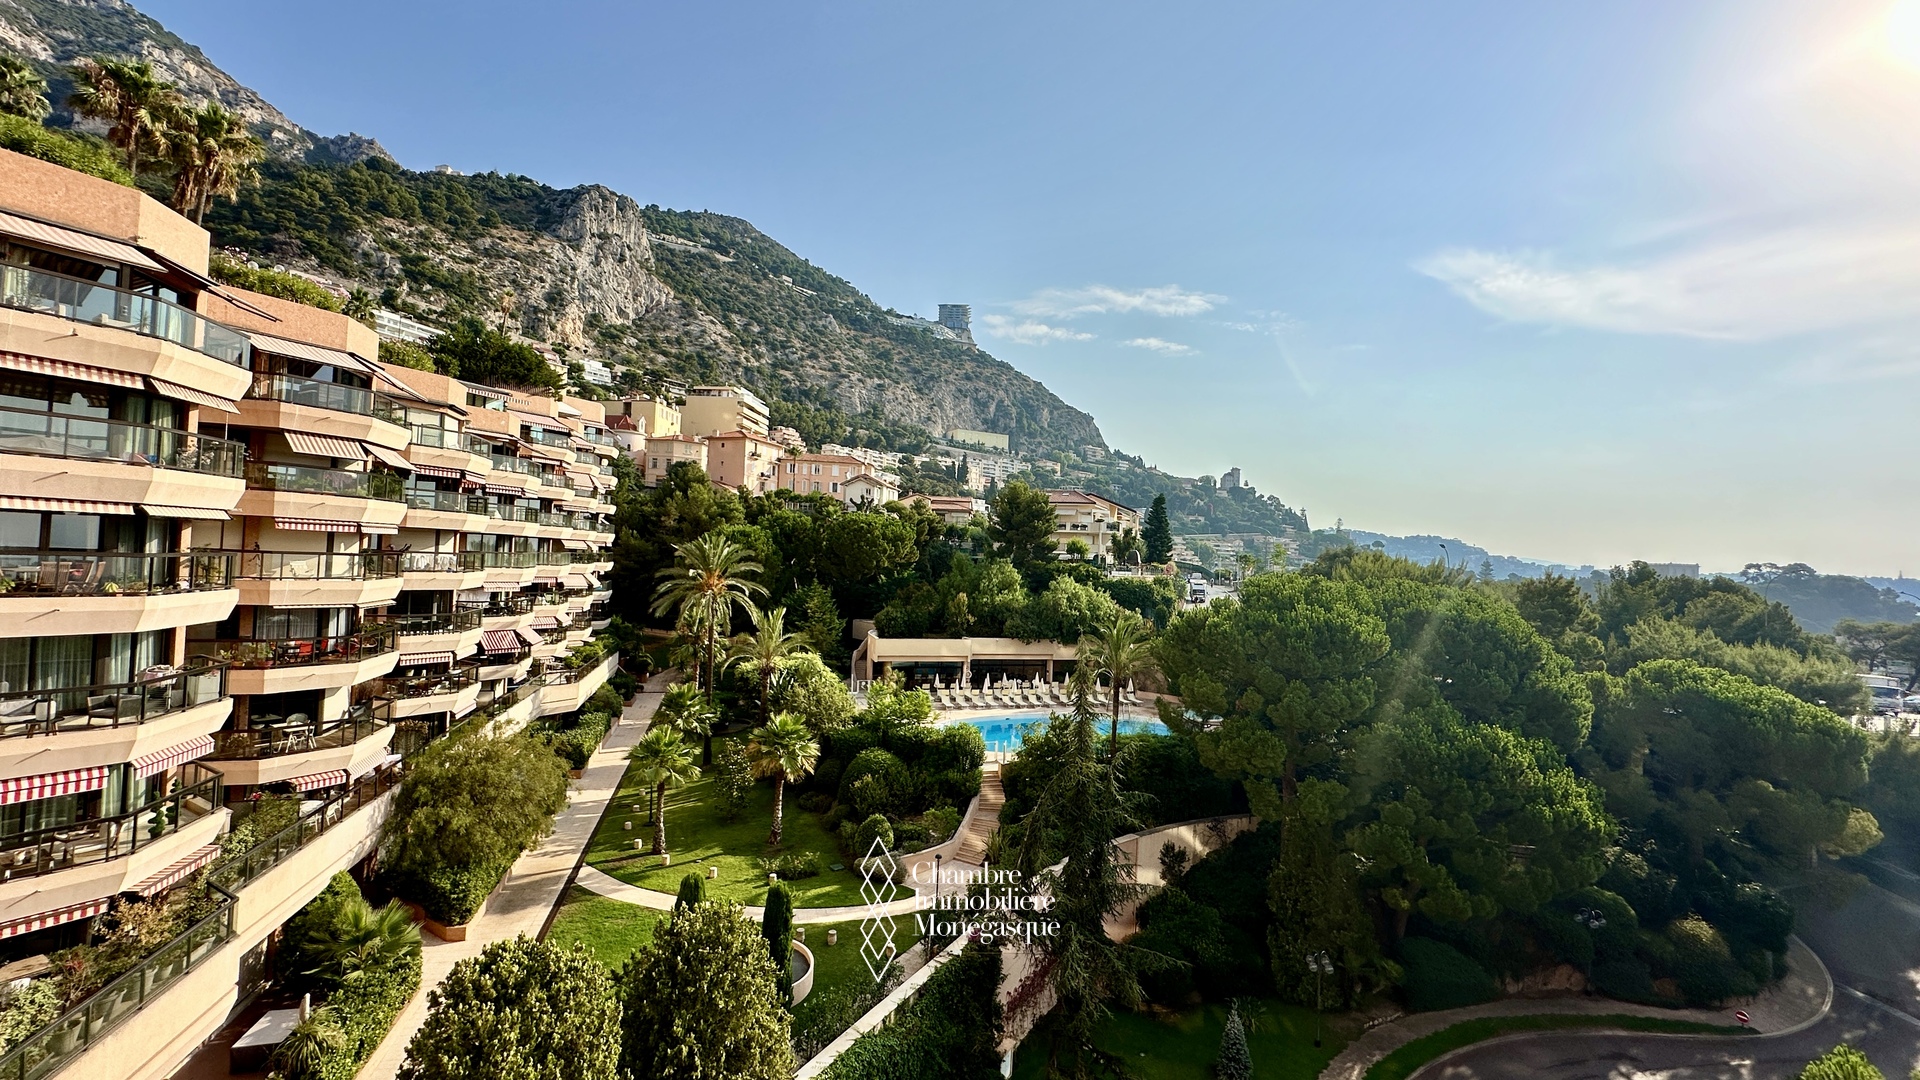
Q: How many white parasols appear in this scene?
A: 12